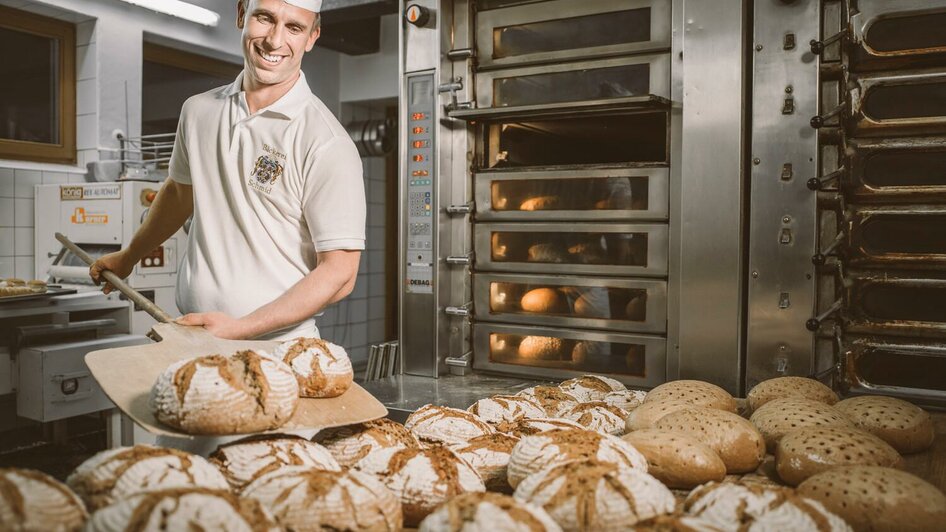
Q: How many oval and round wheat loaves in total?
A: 9